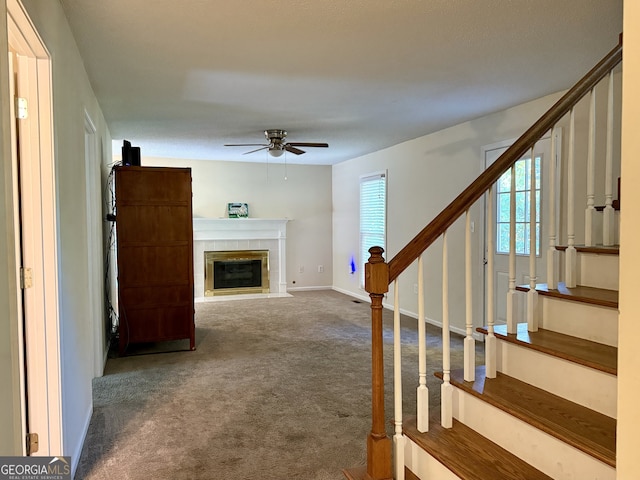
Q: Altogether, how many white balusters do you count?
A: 11